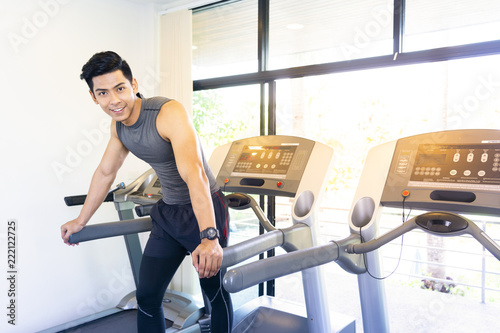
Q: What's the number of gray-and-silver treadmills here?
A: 3